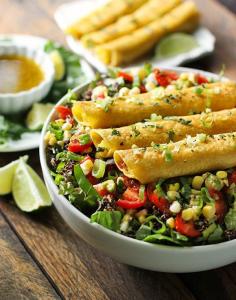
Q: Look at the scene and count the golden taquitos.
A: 6